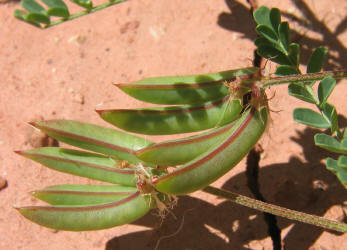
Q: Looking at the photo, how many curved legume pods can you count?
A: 8